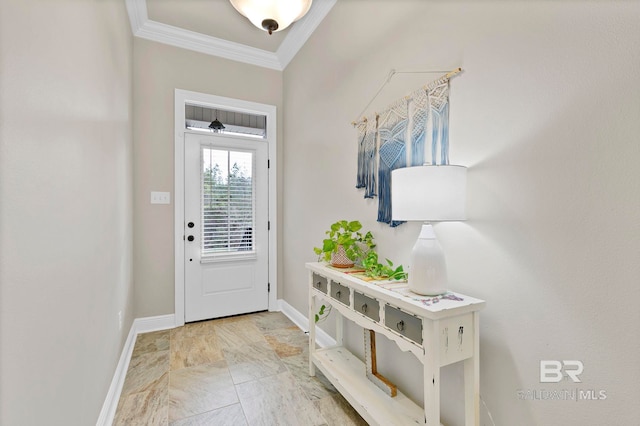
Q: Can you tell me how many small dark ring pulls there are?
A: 4